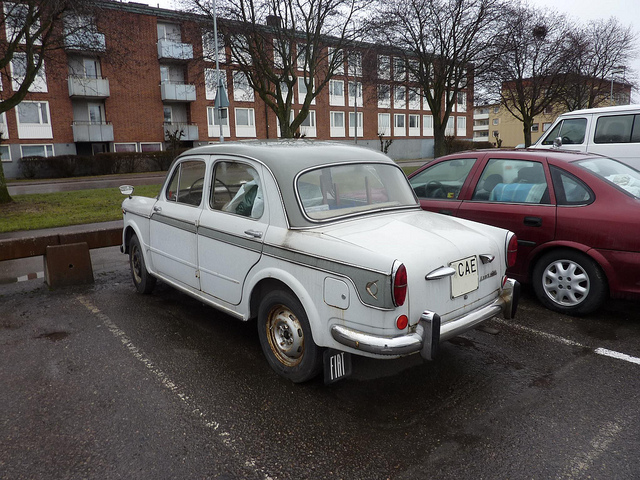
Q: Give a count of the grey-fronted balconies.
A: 6